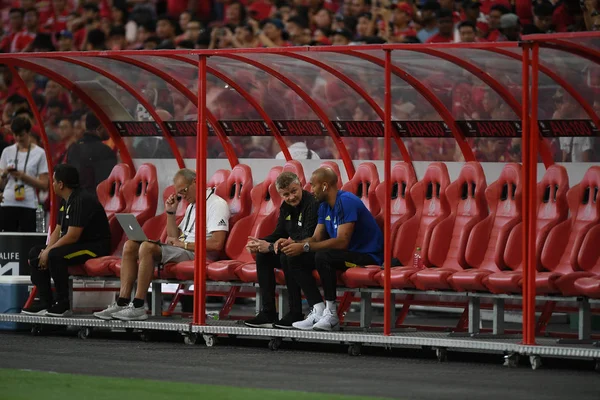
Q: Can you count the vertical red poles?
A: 4